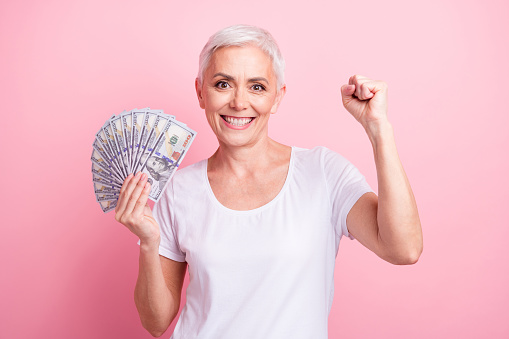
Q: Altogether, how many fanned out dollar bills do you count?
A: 15